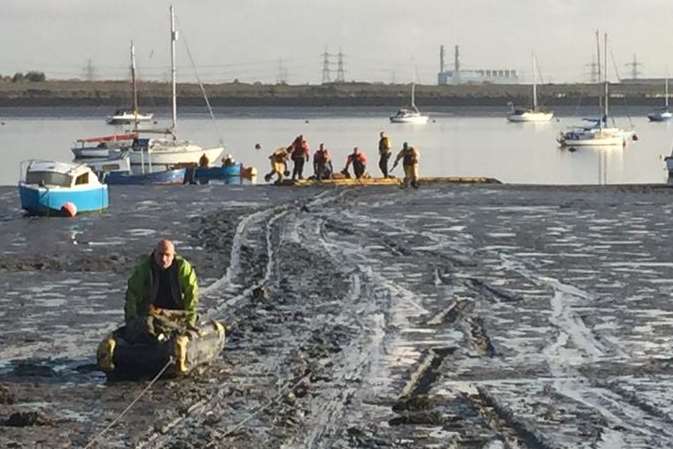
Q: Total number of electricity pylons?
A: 6